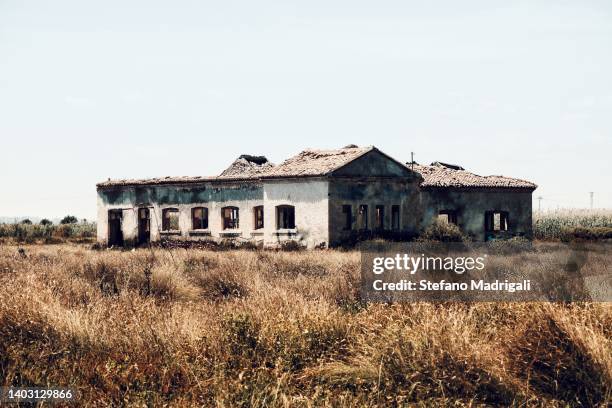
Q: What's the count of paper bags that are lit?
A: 0